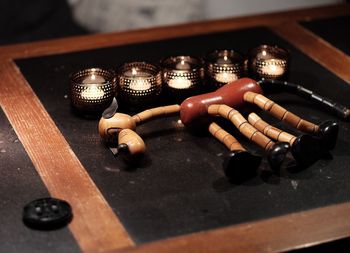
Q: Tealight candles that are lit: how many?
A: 5